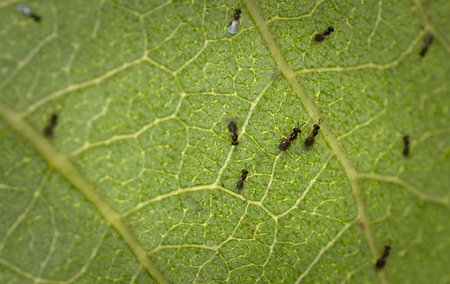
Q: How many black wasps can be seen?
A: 11